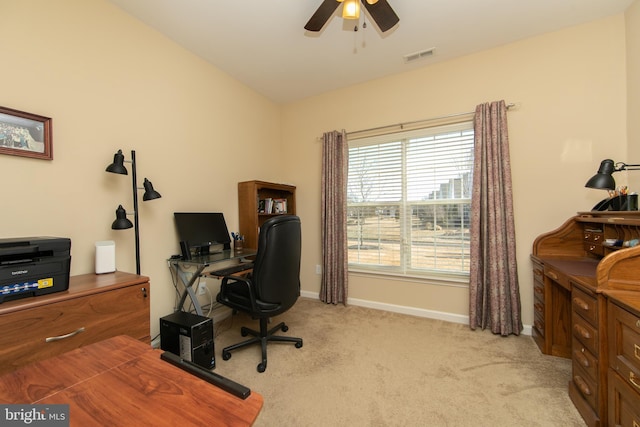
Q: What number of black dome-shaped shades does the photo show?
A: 4